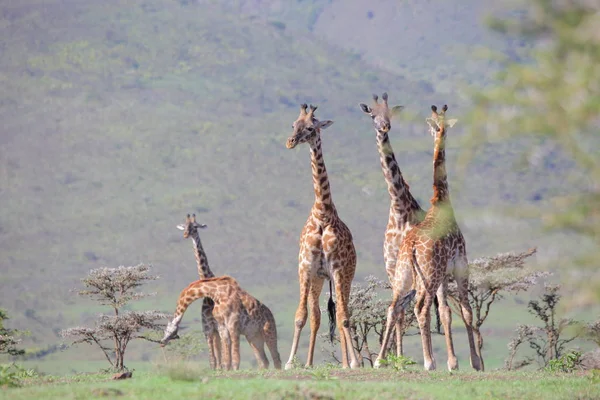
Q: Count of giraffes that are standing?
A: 5